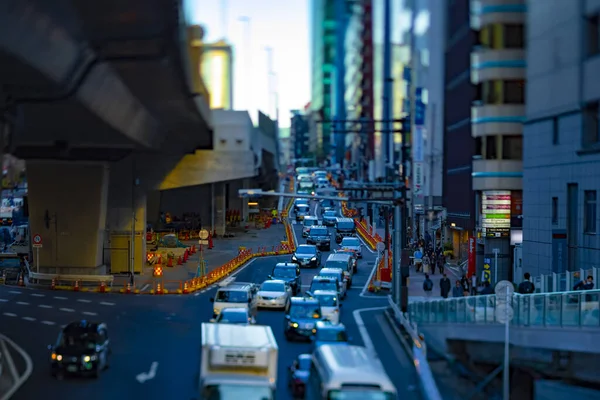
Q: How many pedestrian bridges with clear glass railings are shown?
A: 1